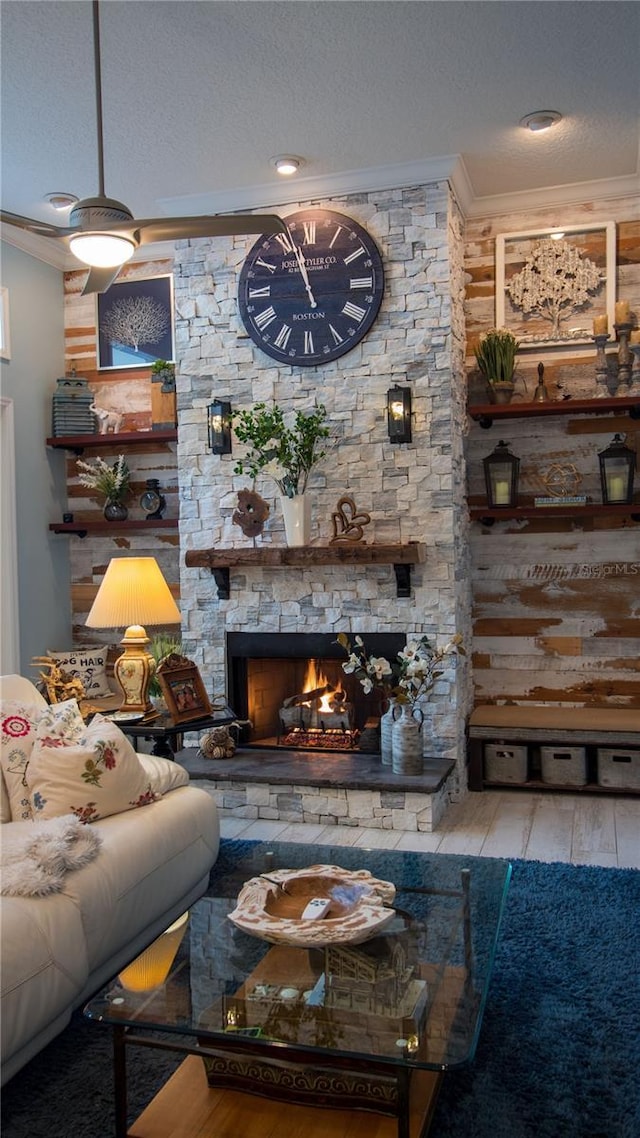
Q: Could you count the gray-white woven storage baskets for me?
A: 3